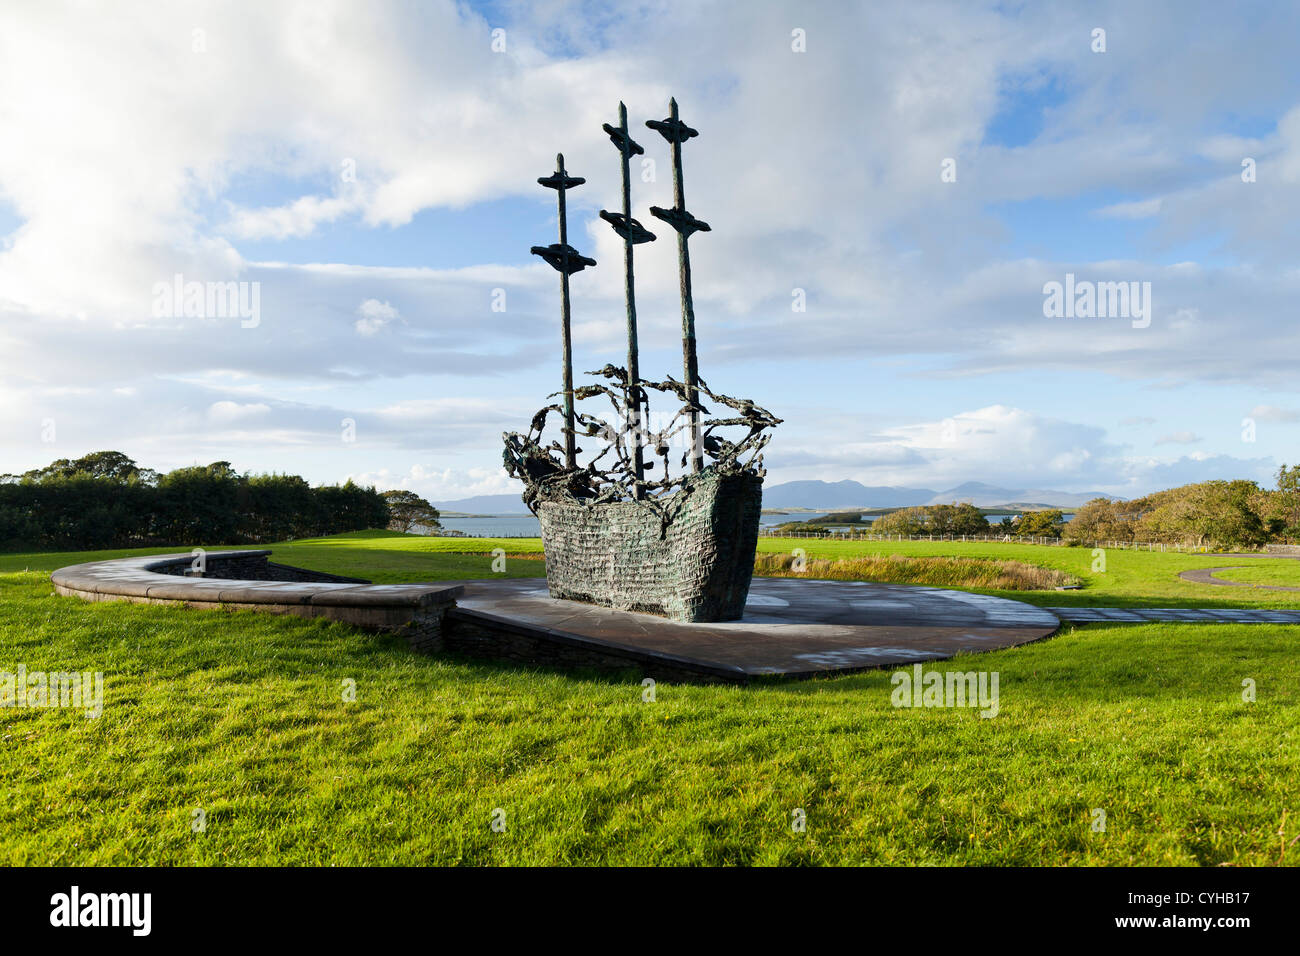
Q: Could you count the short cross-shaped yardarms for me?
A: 6